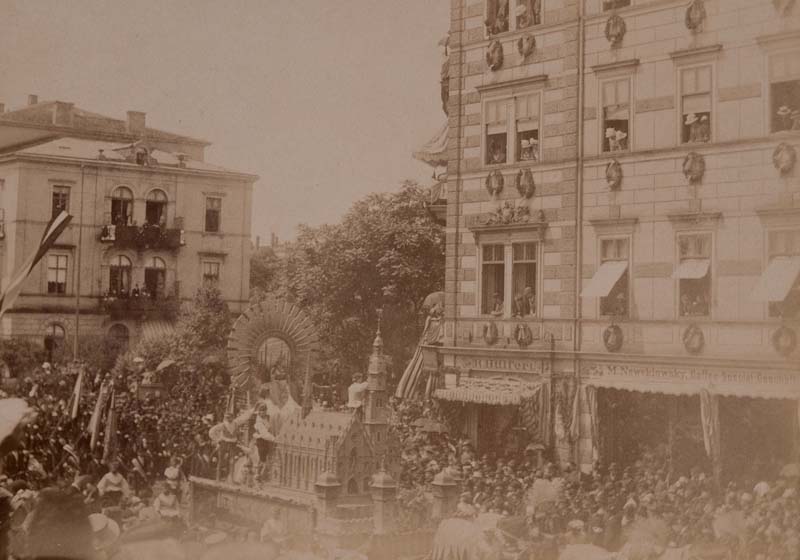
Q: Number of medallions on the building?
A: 15